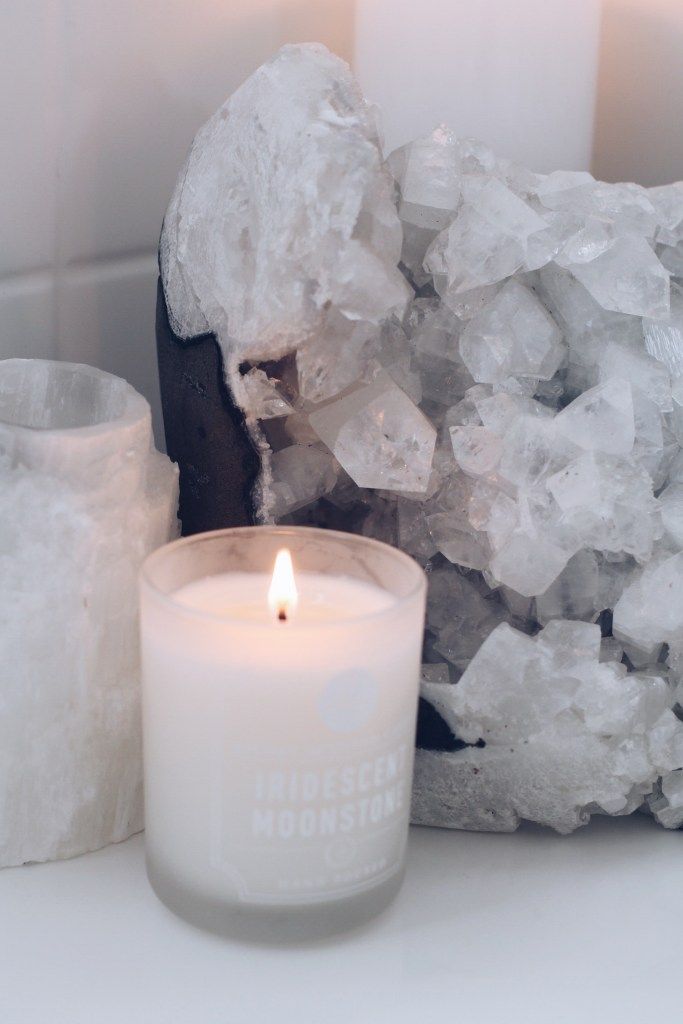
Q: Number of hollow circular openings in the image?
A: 2